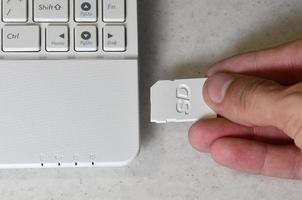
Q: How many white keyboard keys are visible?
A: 8